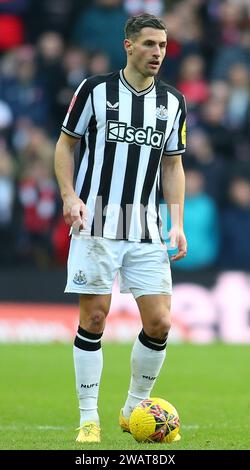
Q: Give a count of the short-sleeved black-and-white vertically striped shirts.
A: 1